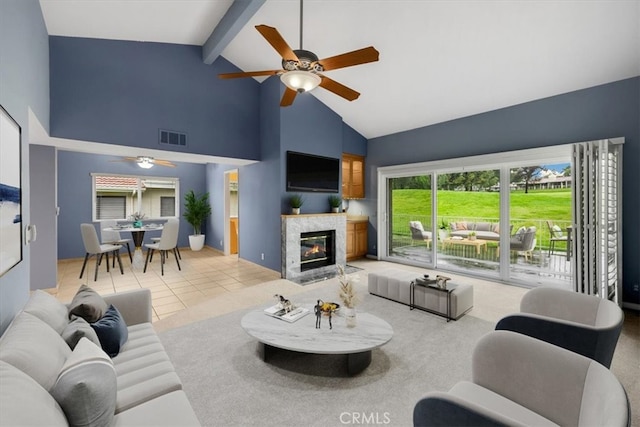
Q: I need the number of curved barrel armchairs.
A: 2